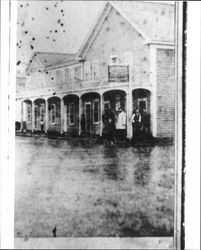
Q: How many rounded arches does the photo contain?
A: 7